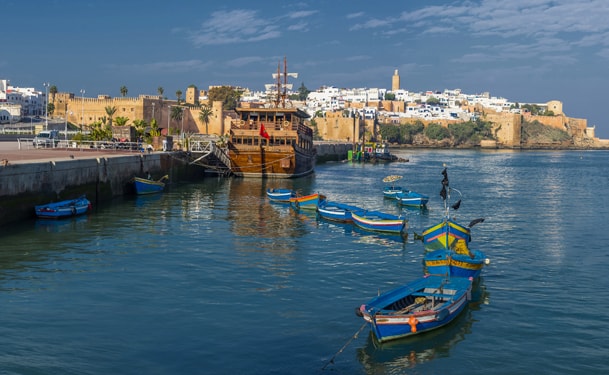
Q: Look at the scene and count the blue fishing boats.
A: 11